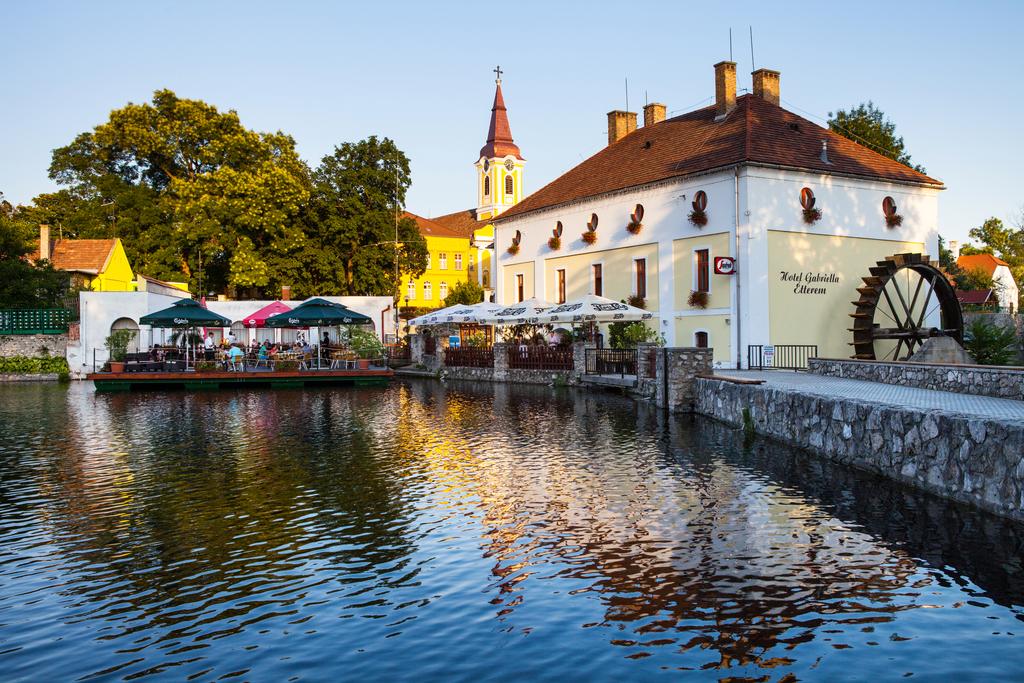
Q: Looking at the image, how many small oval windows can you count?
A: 7